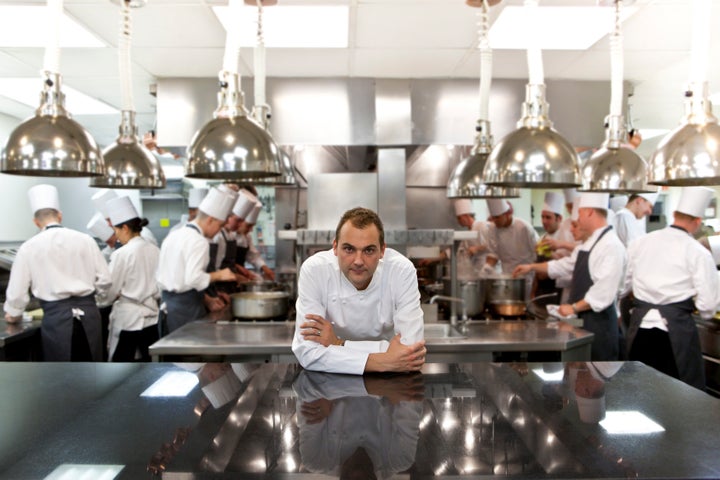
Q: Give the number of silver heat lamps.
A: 8